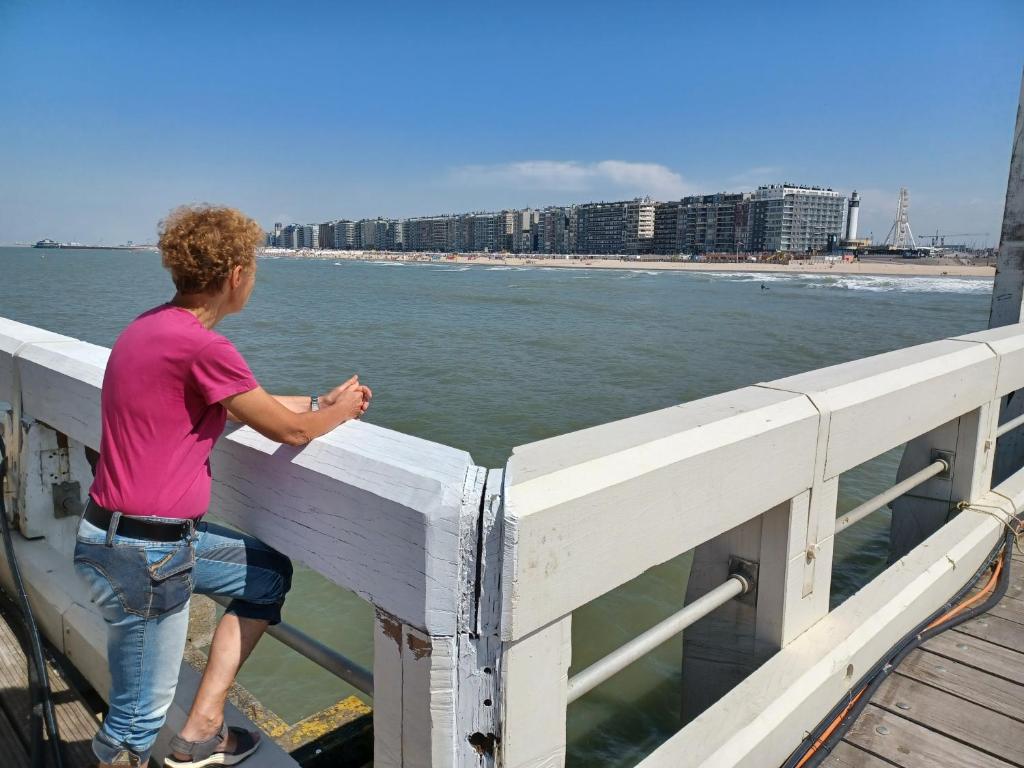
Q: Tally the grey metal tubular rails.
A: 4